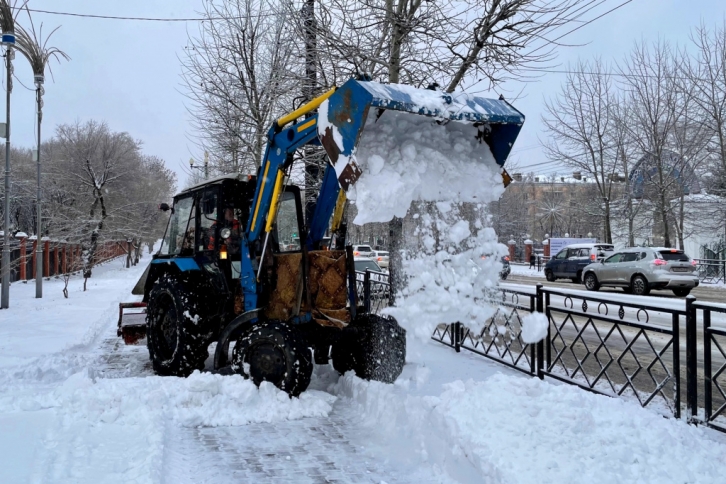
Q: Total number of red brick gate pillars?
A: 3